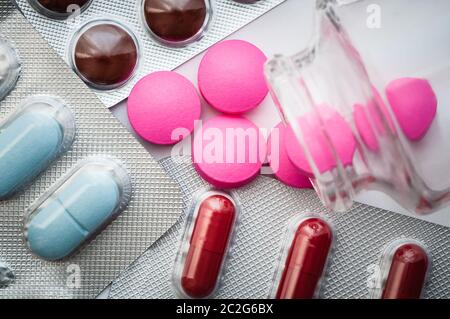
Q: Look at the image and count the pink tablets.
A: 6